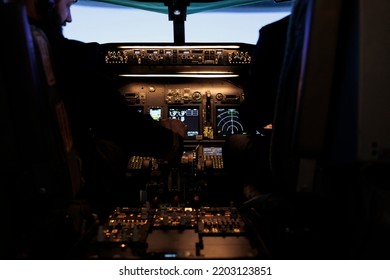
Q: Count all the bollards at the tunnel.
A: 0